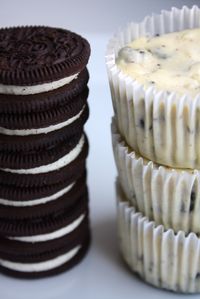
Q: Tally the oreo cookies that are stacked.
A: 6